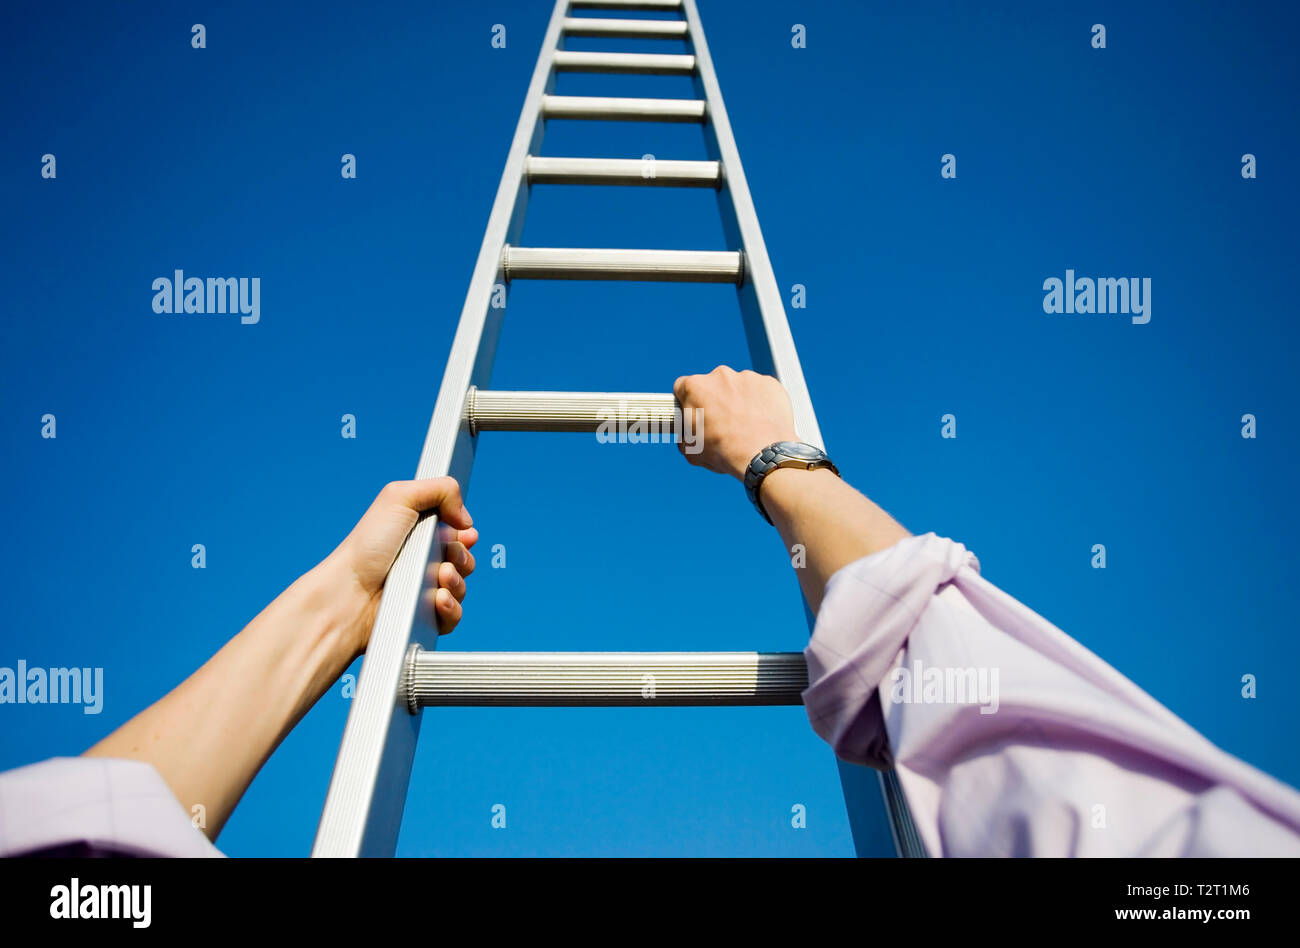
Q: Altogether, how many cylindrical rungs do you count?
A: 8